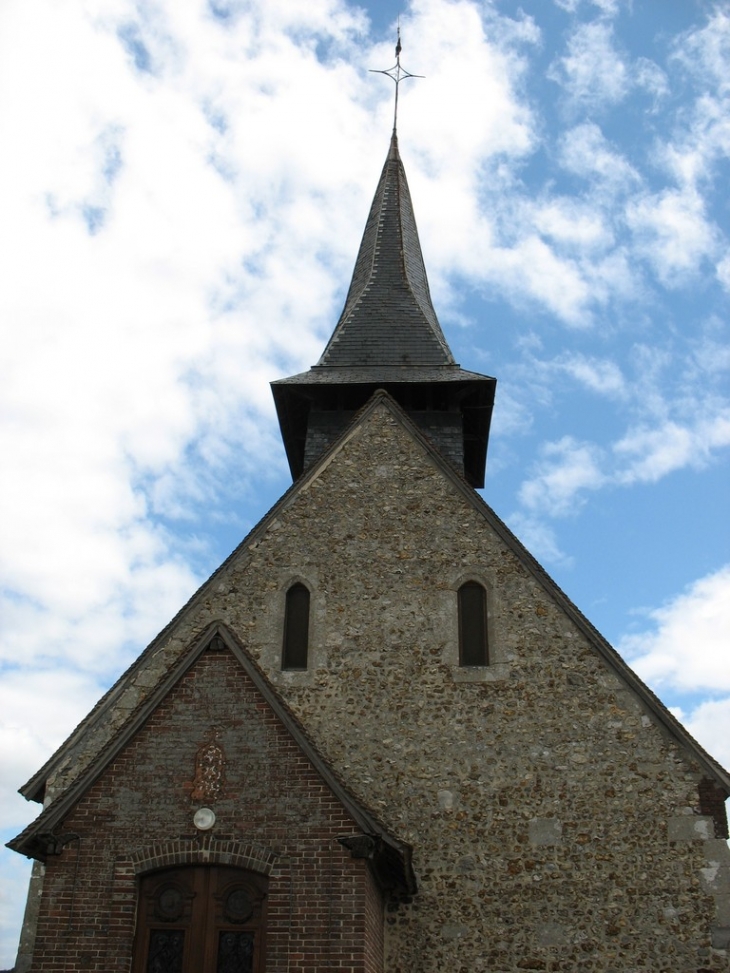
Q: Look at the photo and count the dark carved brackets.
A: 2